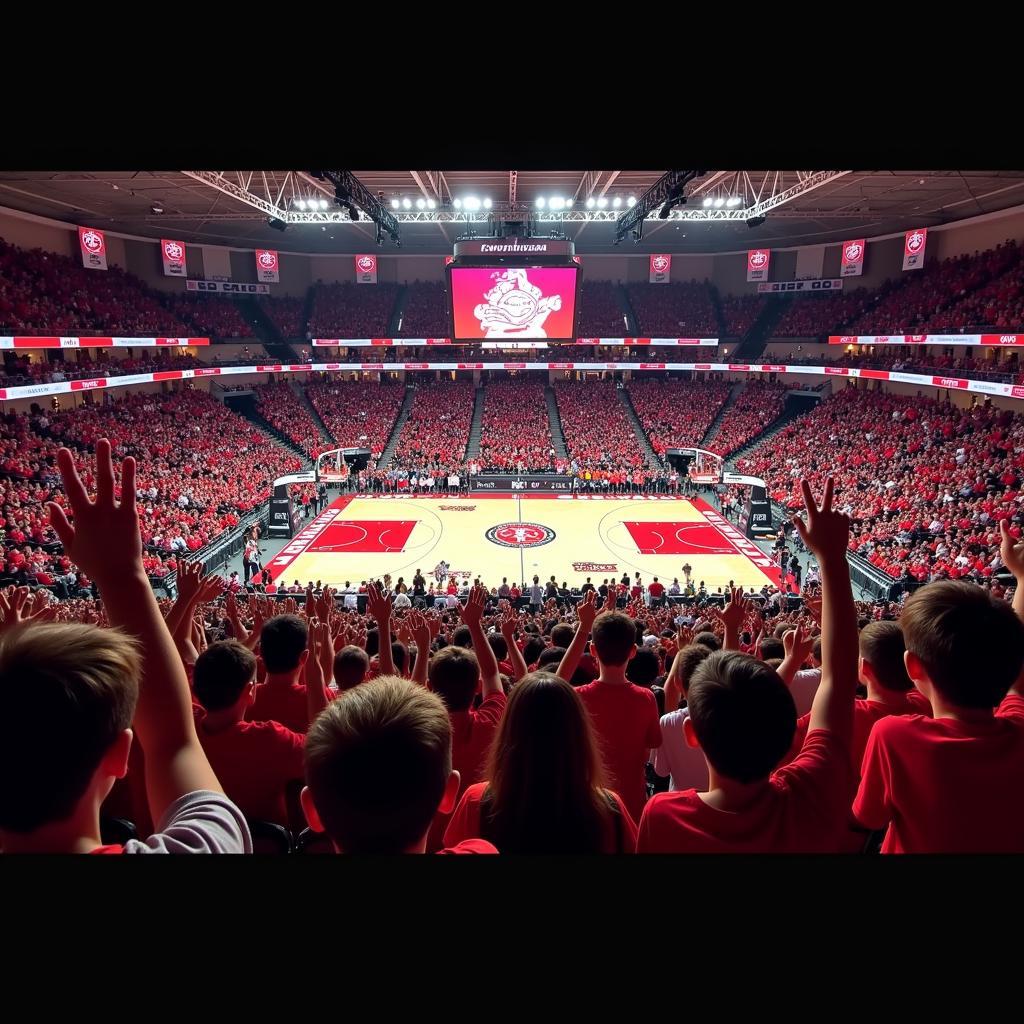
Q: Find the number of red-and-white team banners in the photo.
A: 8